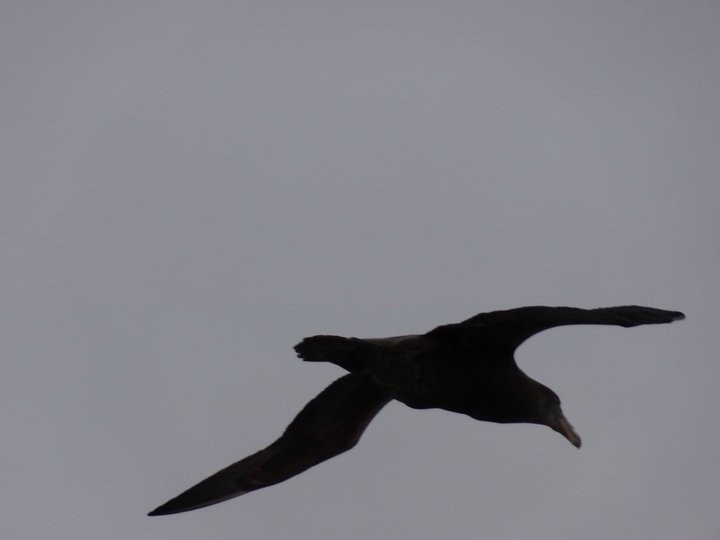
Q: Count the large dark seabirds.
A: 1